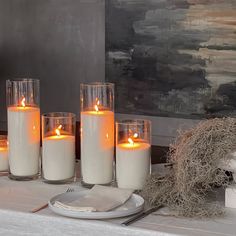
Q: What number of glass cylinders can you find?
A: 5